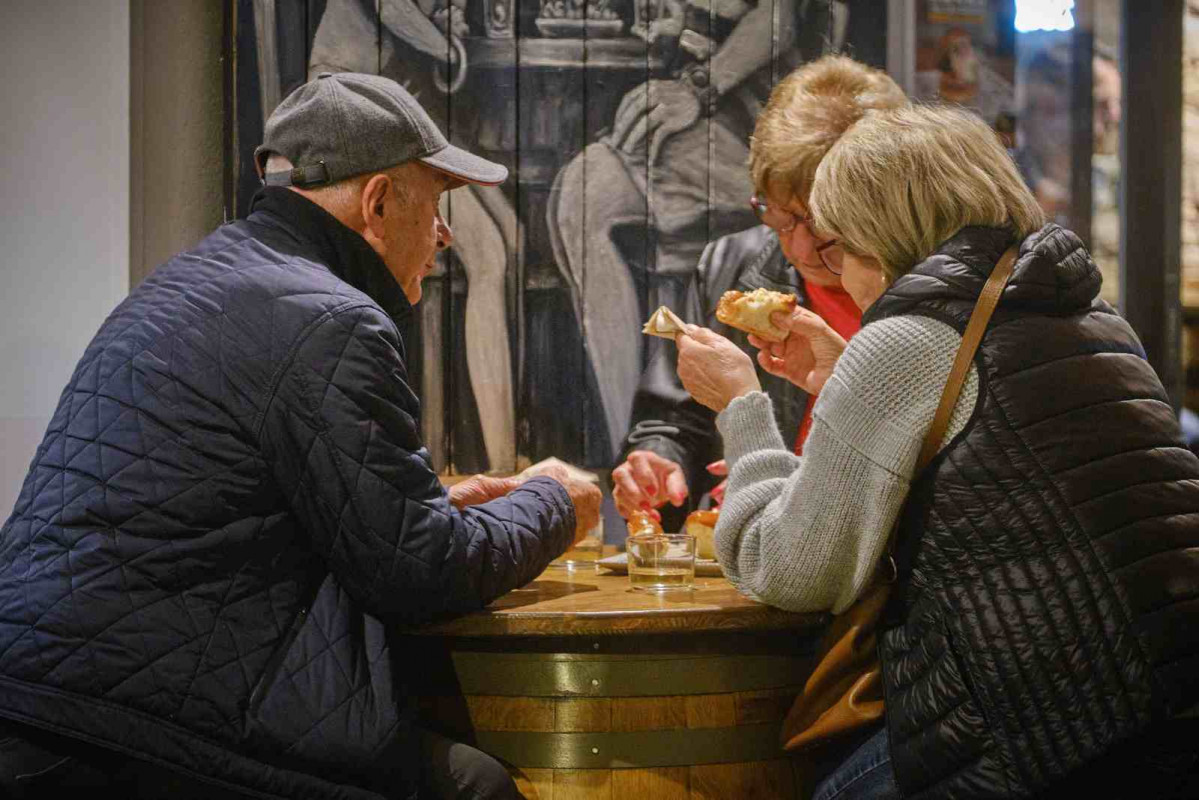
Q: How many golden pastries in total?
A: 3